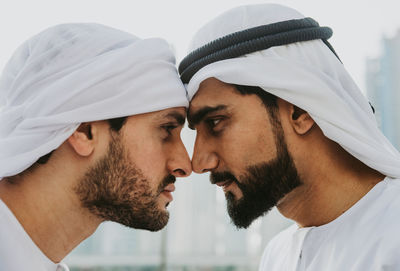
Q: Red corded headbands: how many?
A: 0